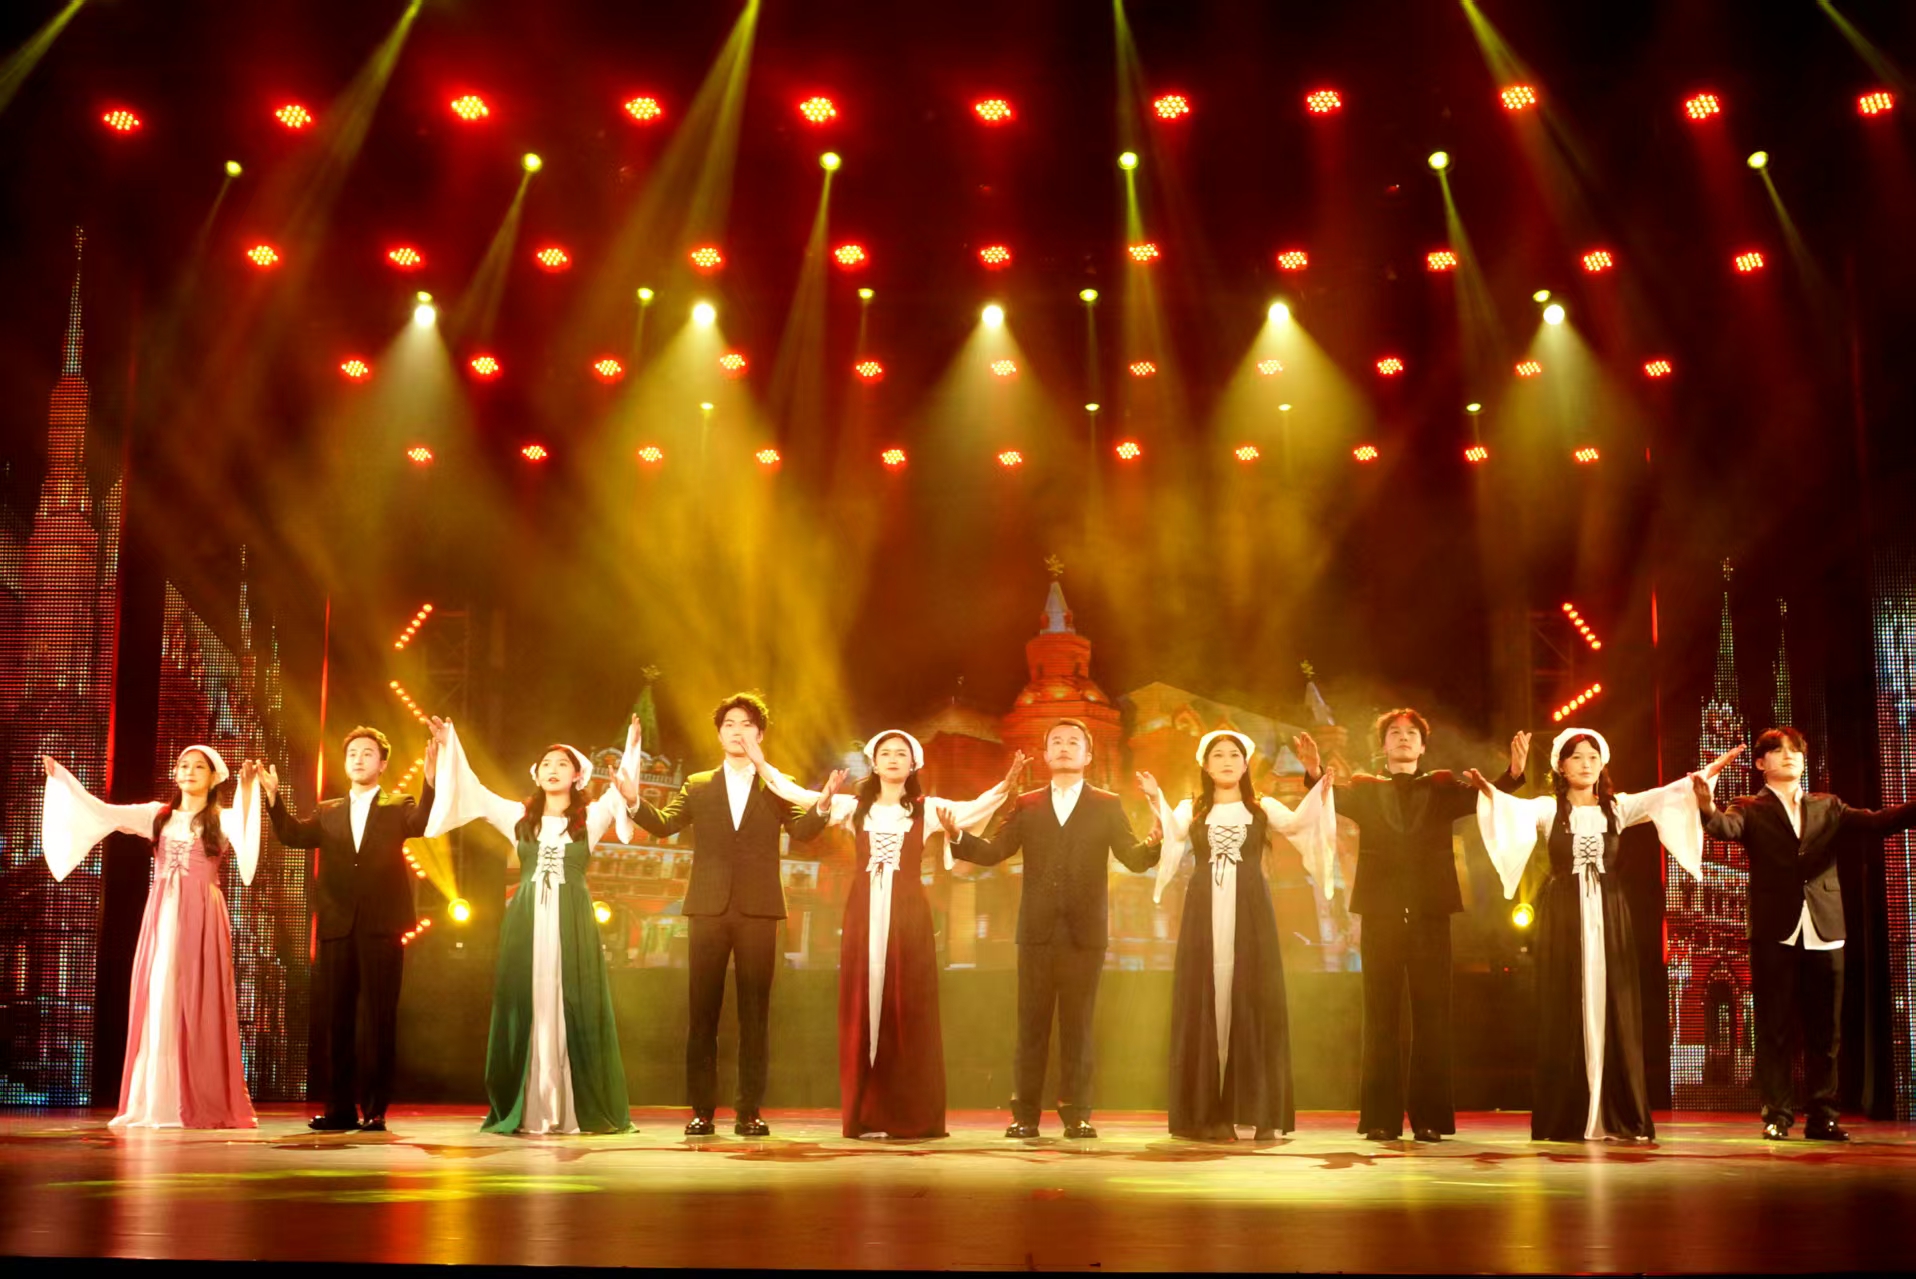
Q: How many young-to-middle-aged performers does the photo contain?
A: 10